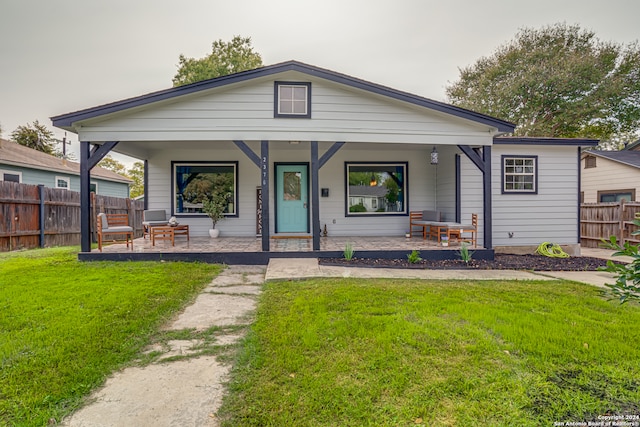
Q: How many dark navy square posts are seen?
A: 4